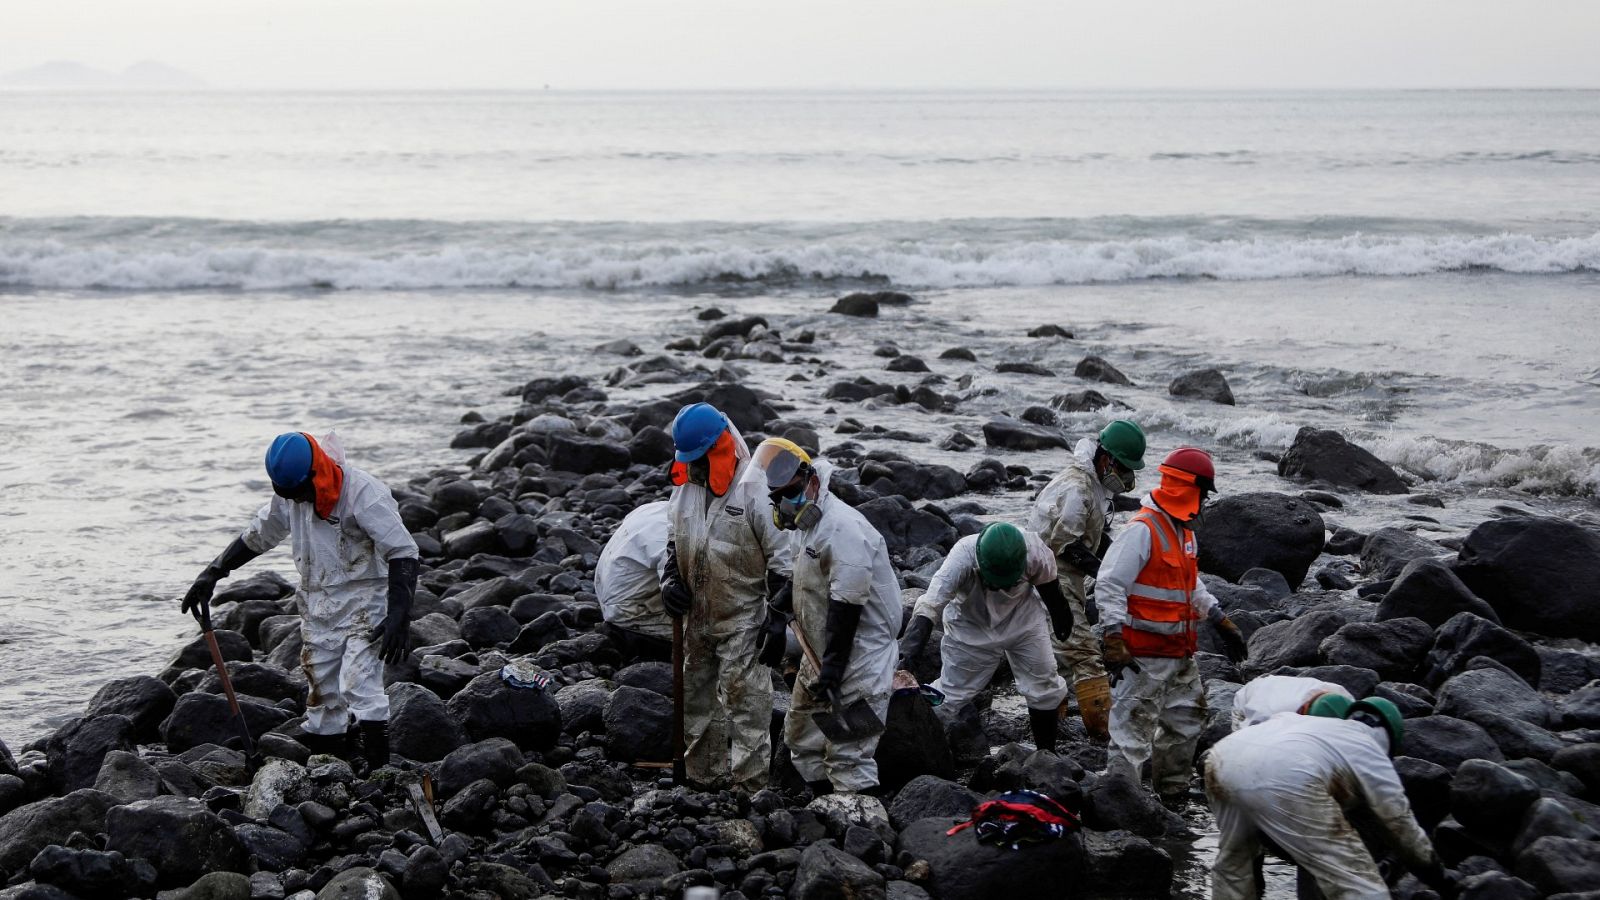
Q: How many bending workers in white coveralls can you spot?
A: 4